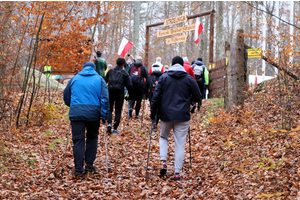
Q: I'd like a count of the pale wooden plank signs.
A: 3